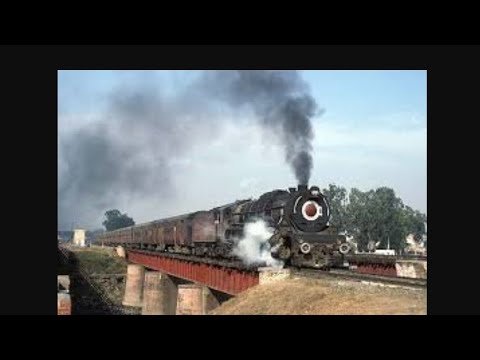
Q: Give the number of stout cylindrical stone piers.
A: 3